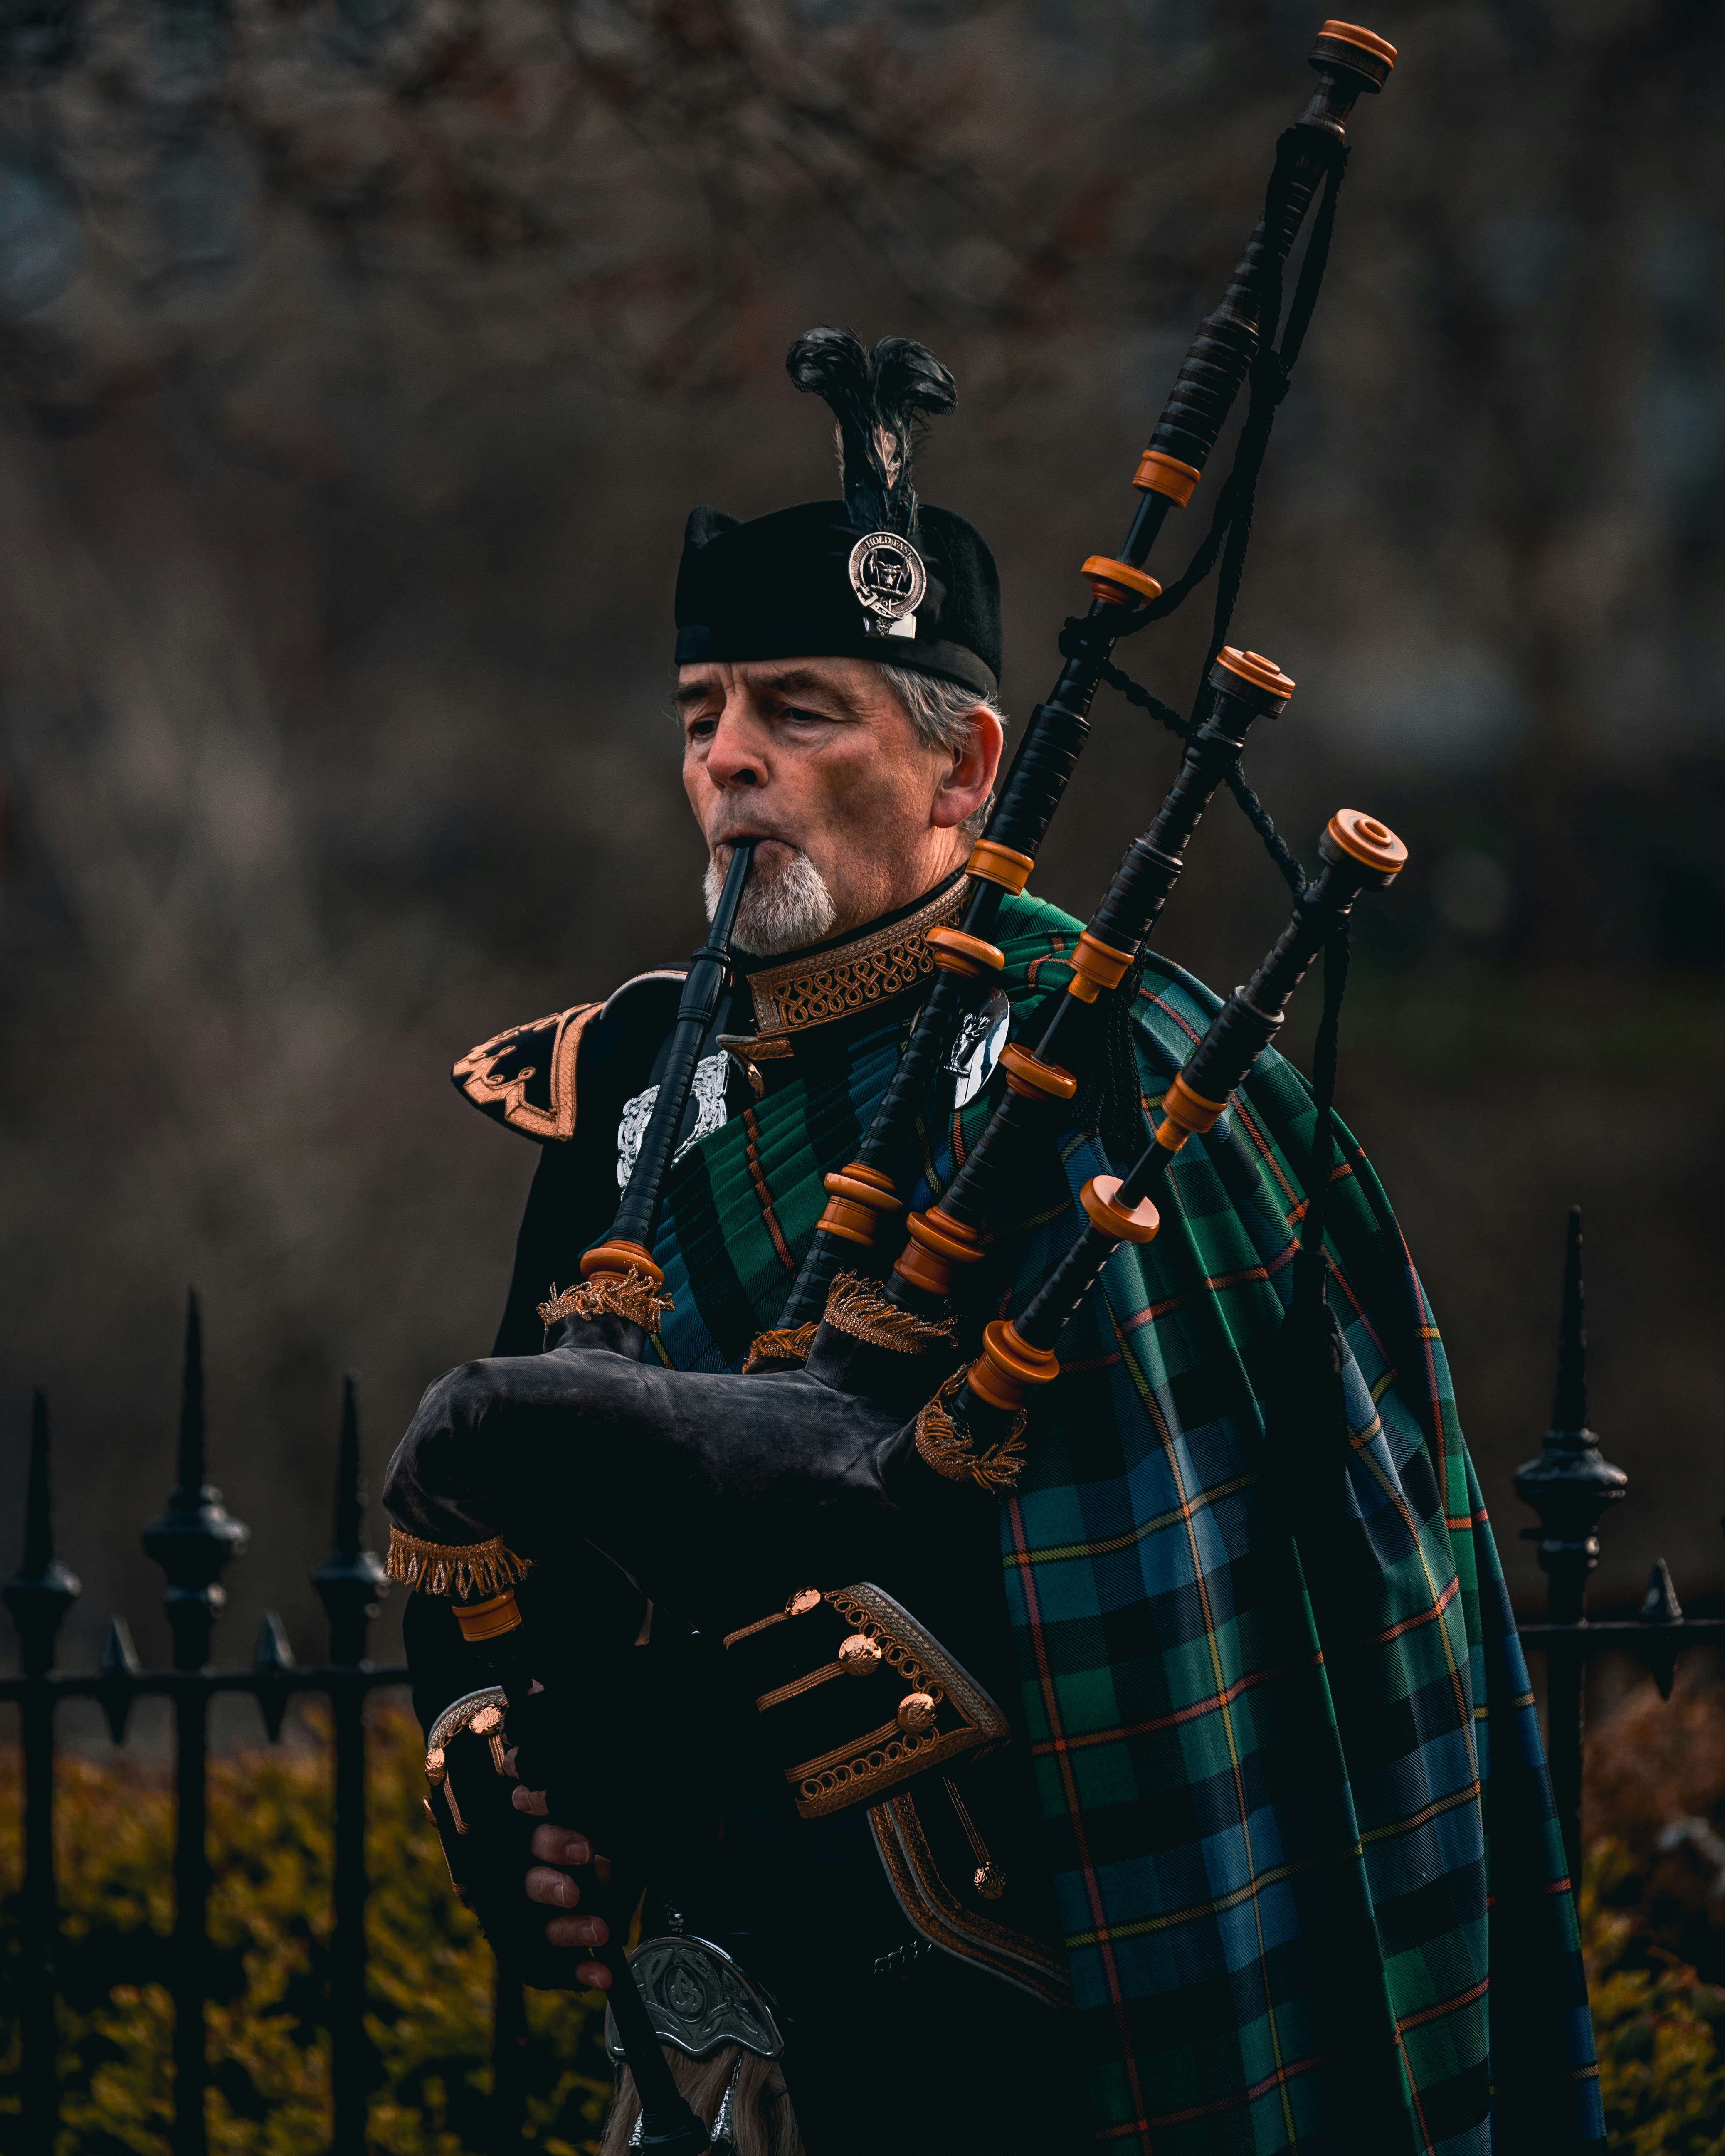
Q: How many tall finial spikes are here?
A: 4